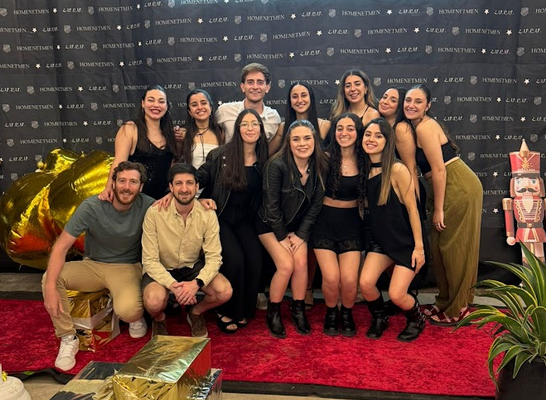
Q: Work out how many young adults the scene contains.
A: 13